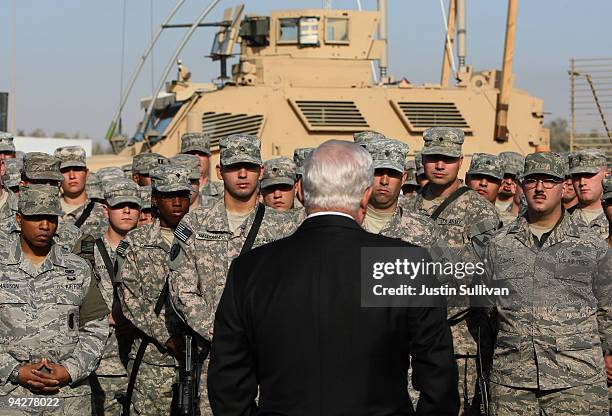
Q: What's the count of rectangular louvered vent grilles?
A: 3